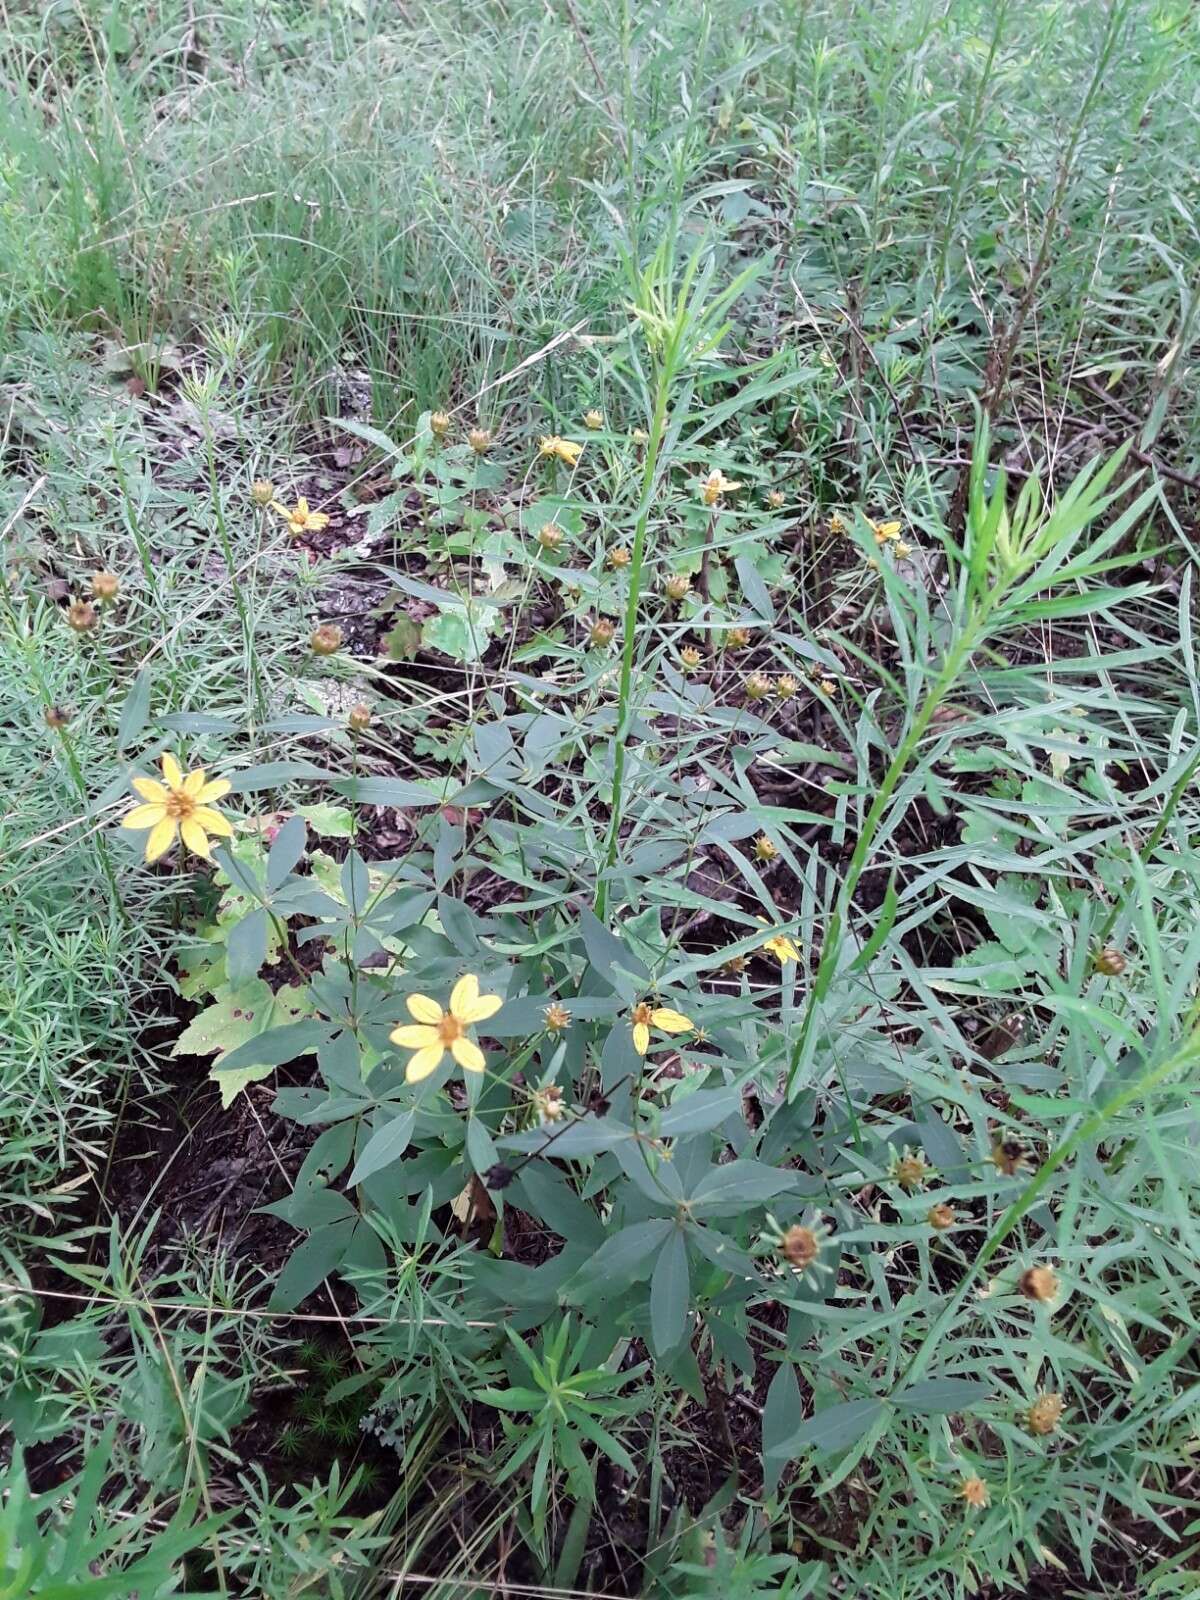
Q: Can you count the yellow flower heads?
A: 8